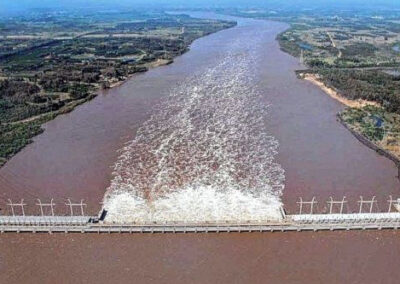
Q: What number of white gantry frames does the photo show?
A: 7